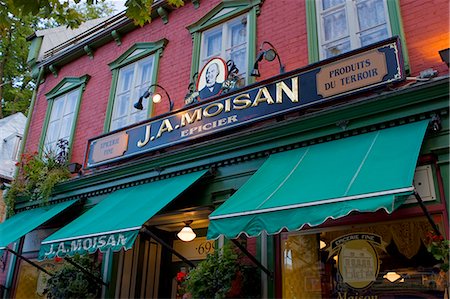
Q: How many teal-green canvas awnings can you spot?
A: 3